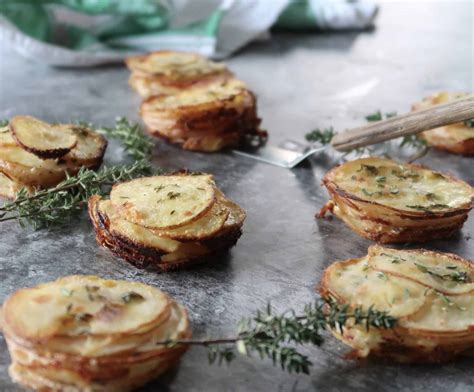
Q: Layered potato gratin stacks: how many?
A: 8